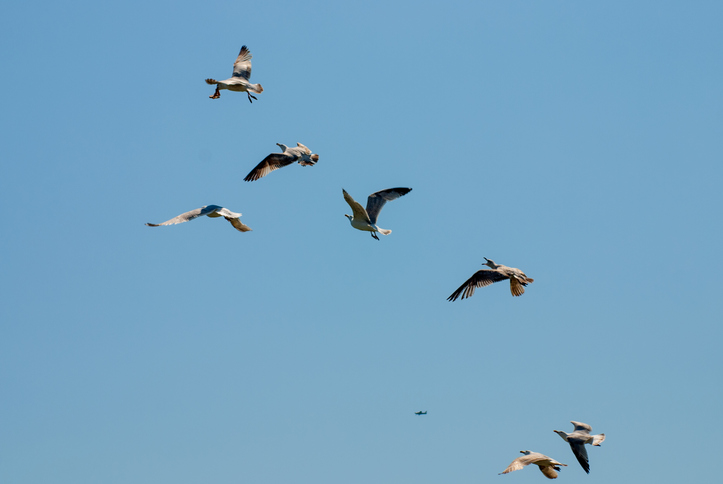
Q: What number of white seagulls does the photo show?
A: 7